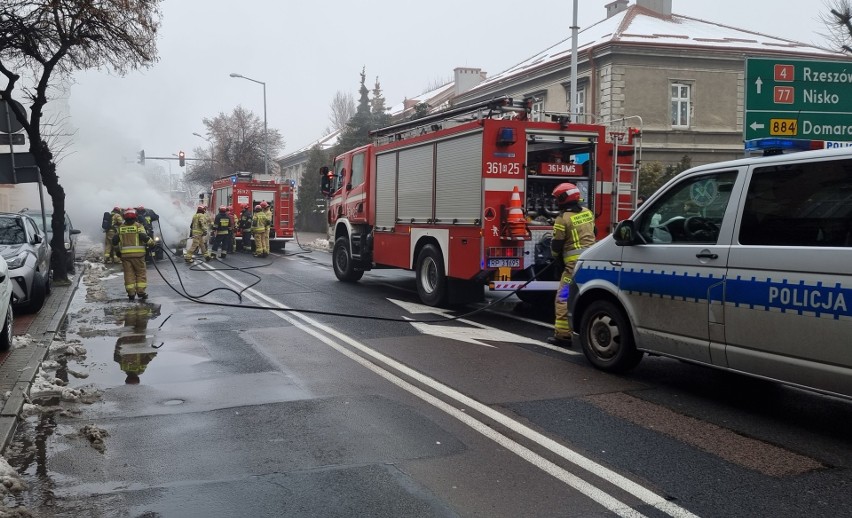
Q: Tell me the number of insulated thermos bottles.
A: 0